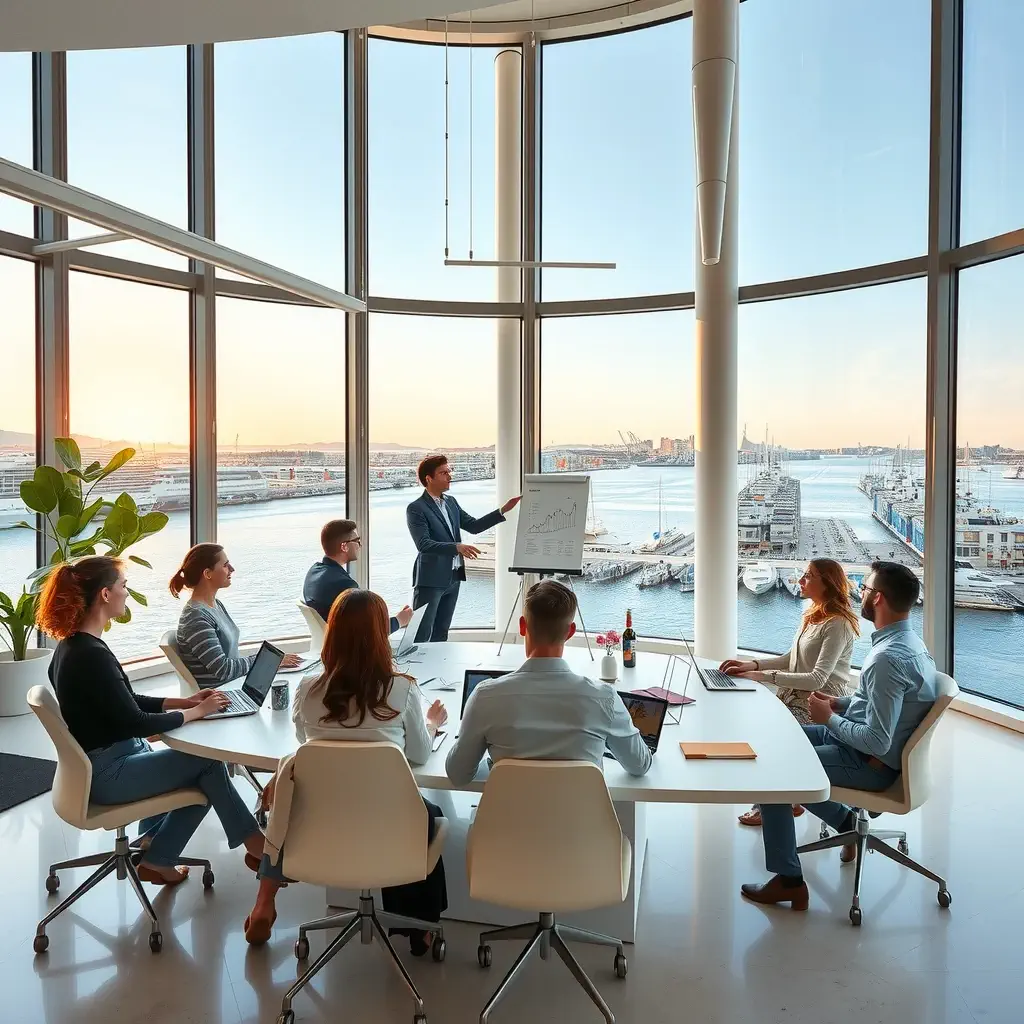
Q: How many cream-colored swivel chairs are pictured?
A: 6